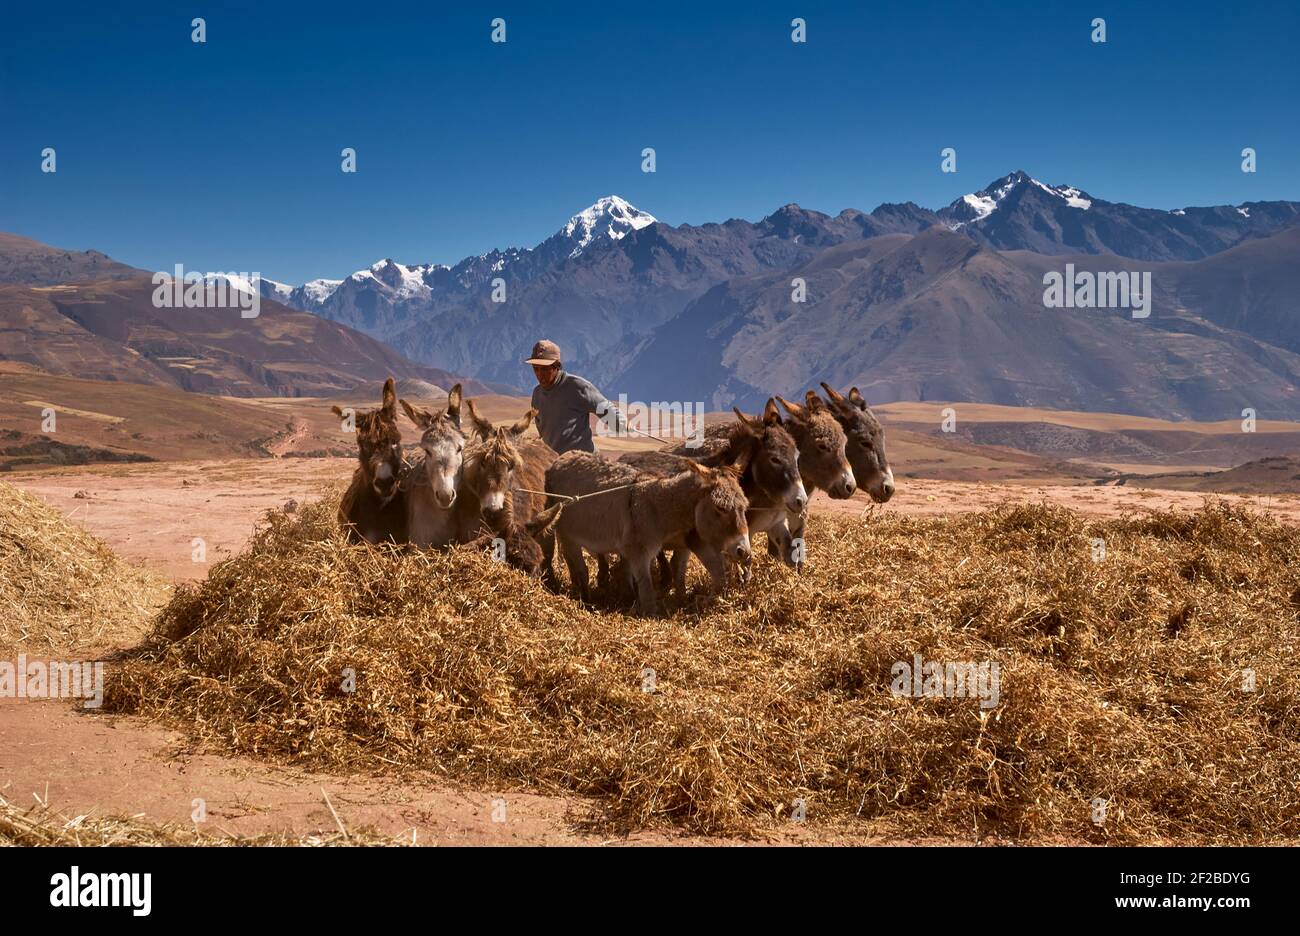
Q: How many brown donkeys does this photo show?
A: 7